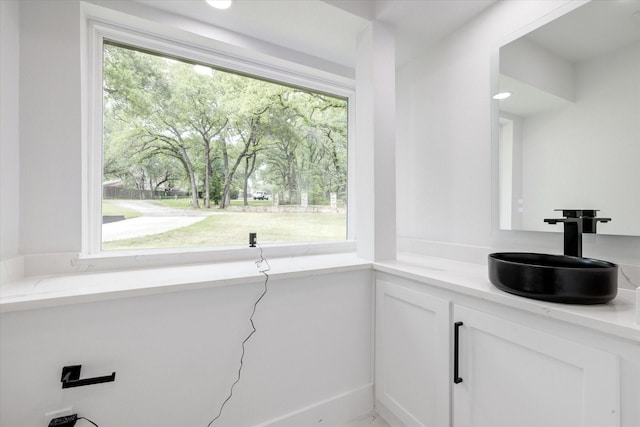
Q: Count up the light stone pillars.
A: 3